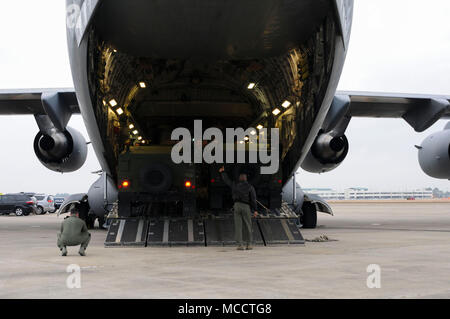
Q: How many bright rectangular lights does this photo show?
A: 14